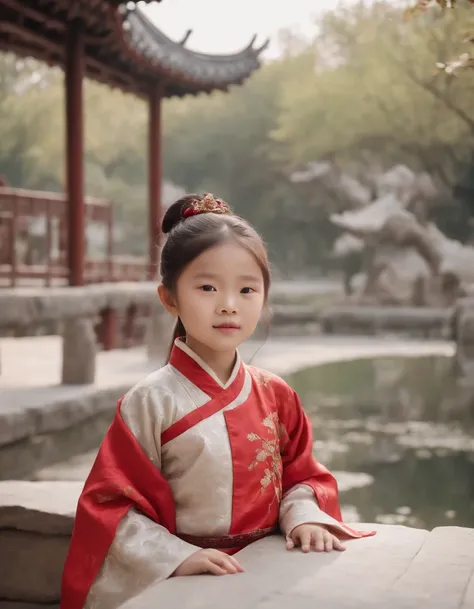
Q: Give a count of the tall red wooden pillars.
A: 2